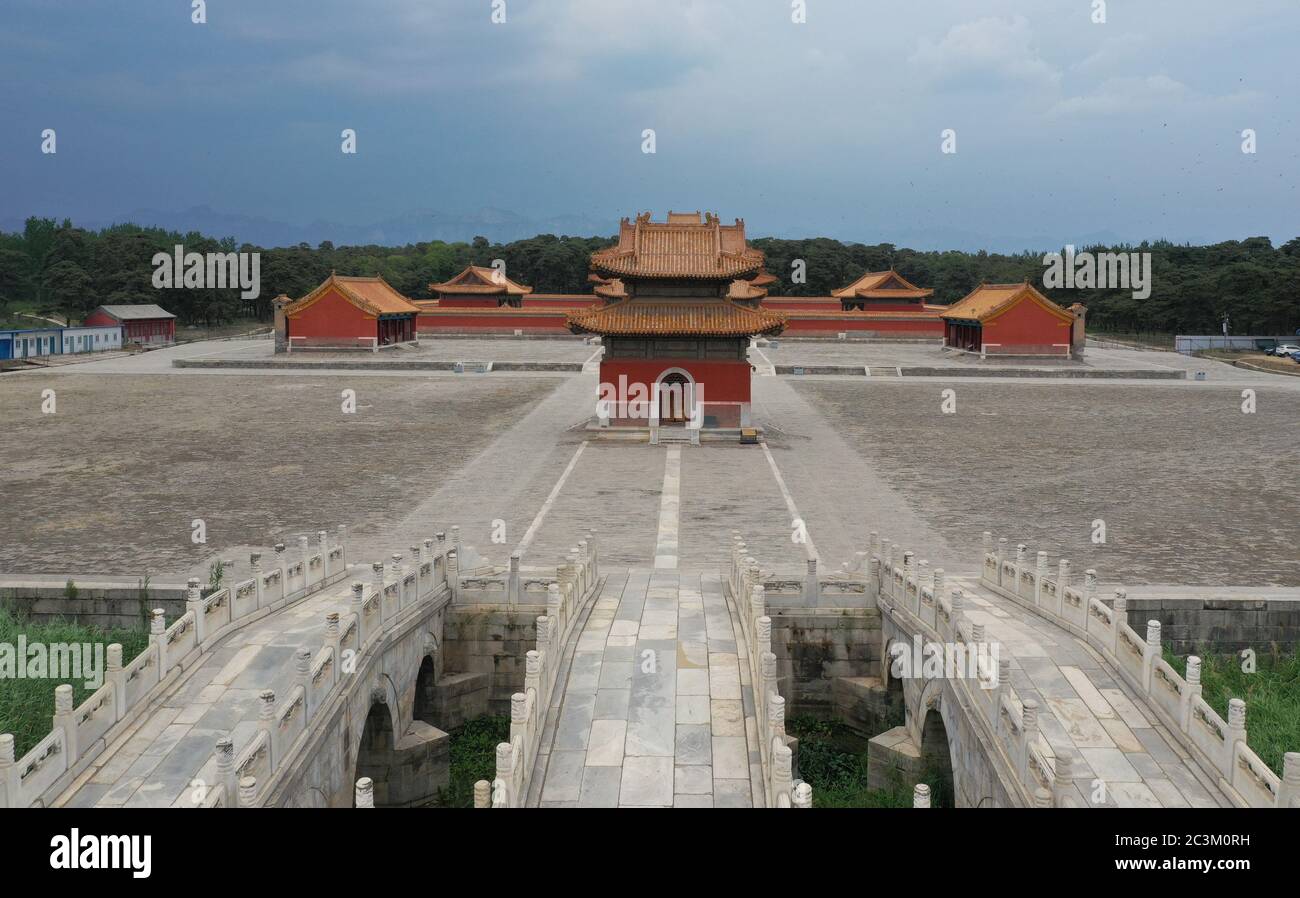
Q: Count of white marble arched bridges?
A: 3